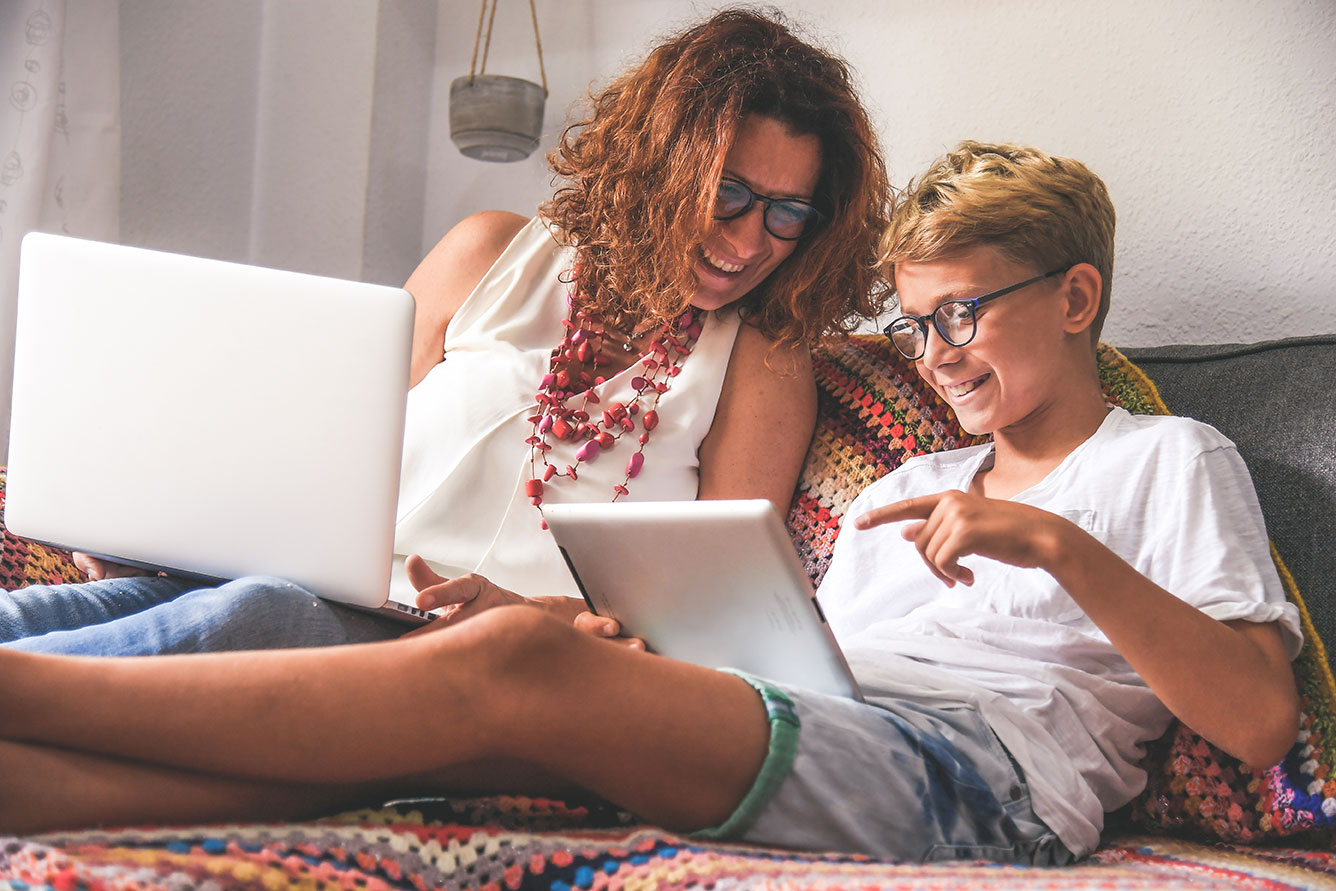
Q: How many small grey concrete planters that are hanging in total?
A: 1